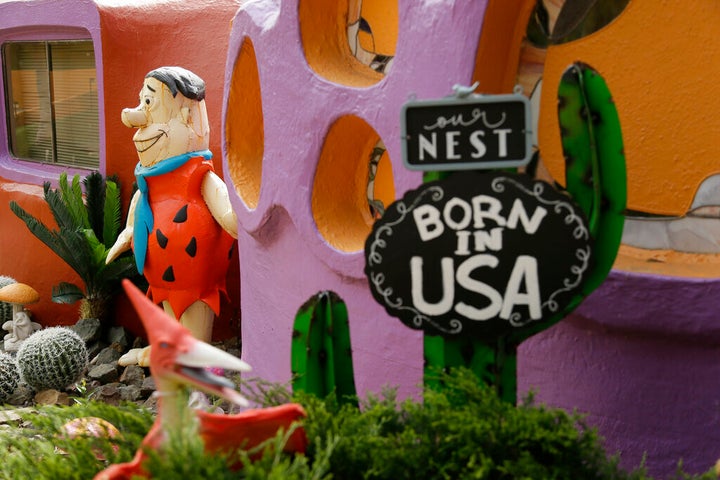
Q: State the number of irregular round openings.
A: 3